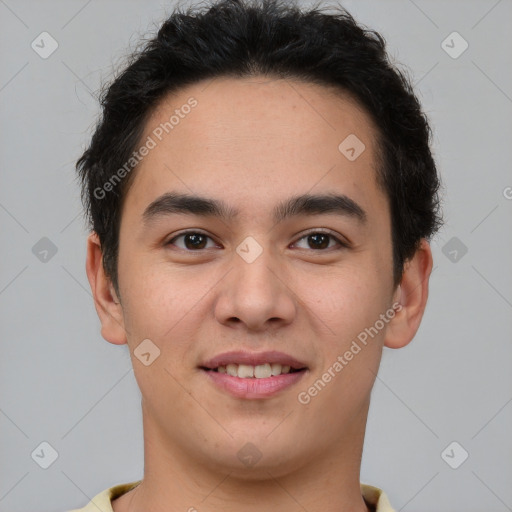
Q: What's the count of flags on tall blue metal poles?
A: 0